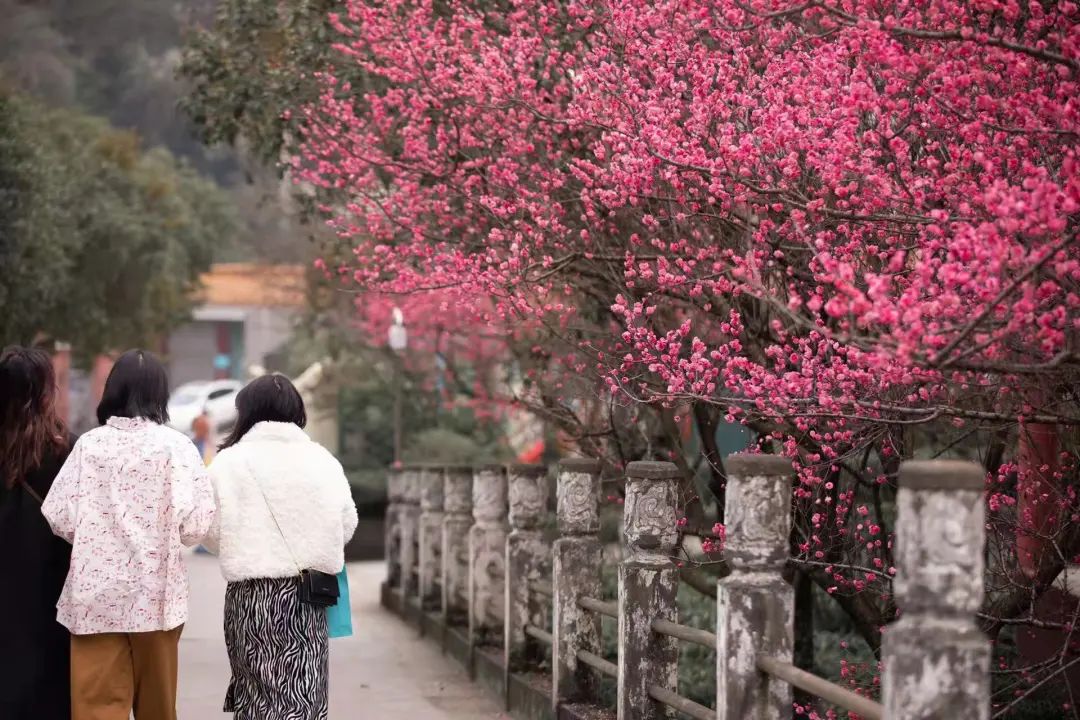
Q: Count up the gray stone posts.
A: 10